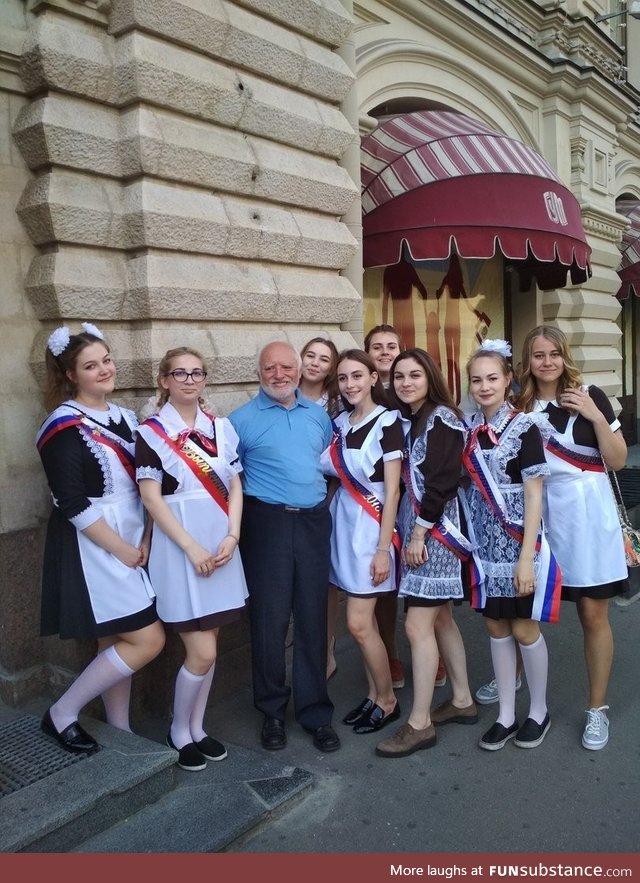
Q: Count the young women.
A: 8